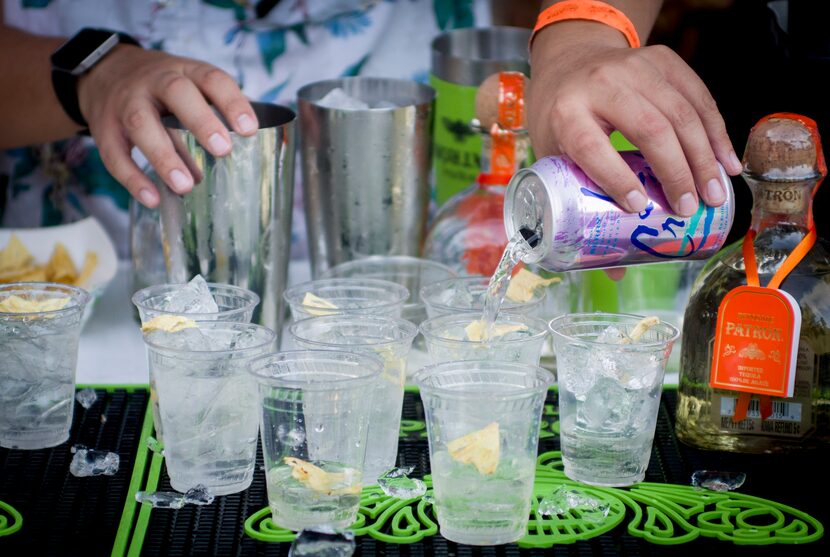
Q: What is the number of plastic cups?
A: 10